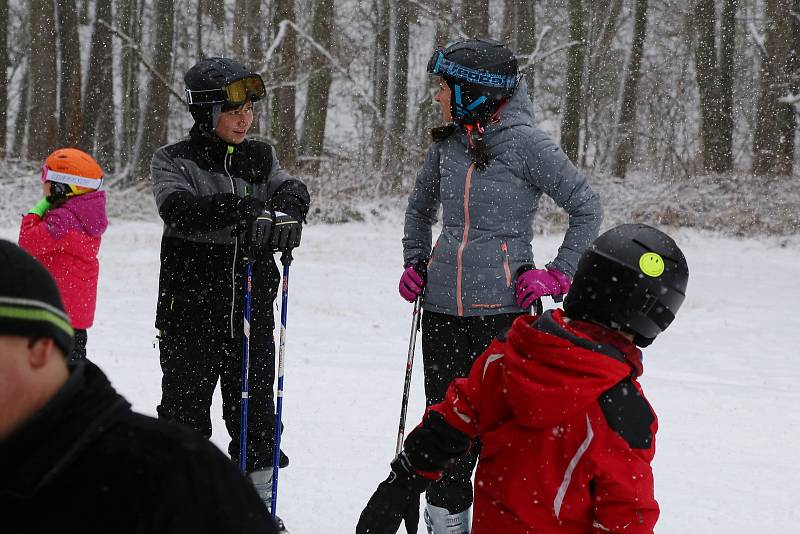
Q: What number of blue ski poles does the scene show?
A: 2